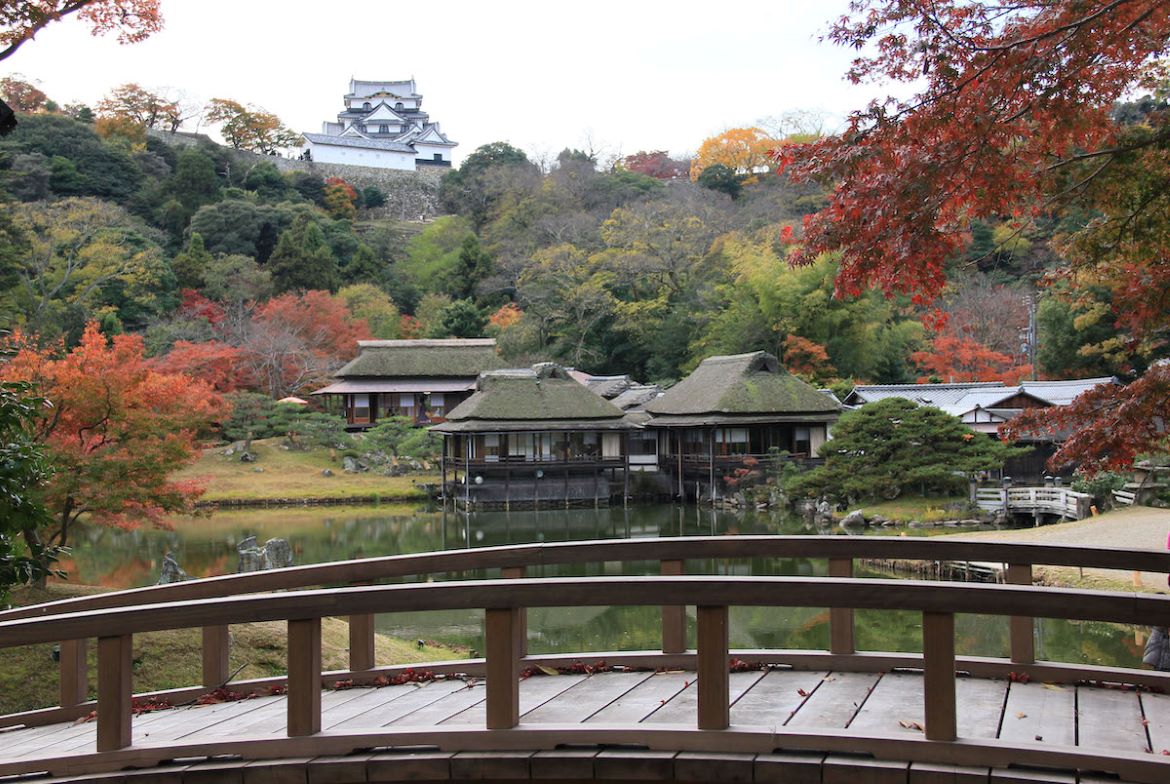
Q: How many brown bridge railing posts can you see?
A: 12